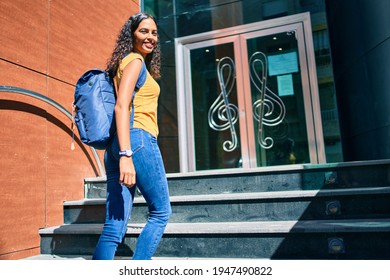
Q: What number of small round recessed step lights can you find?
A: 3